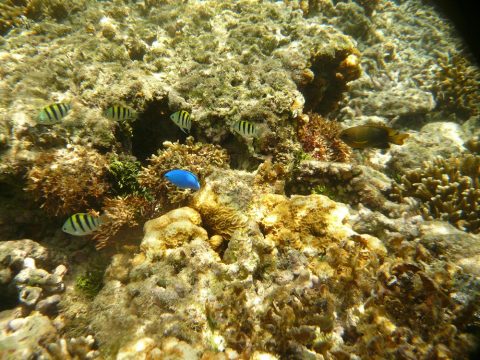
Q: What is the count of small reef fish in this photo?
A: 7